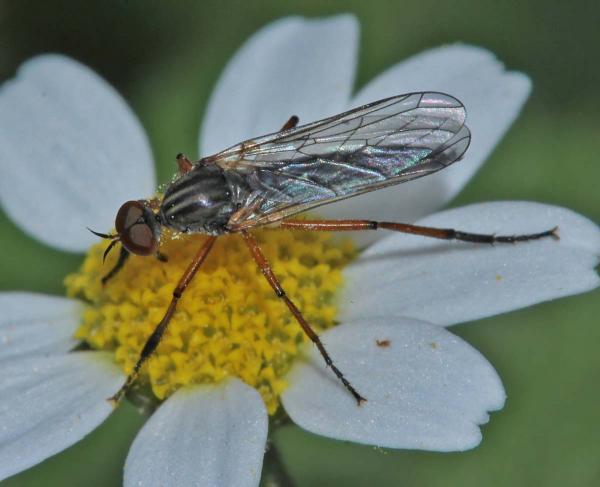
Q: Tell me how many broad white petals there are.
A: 8